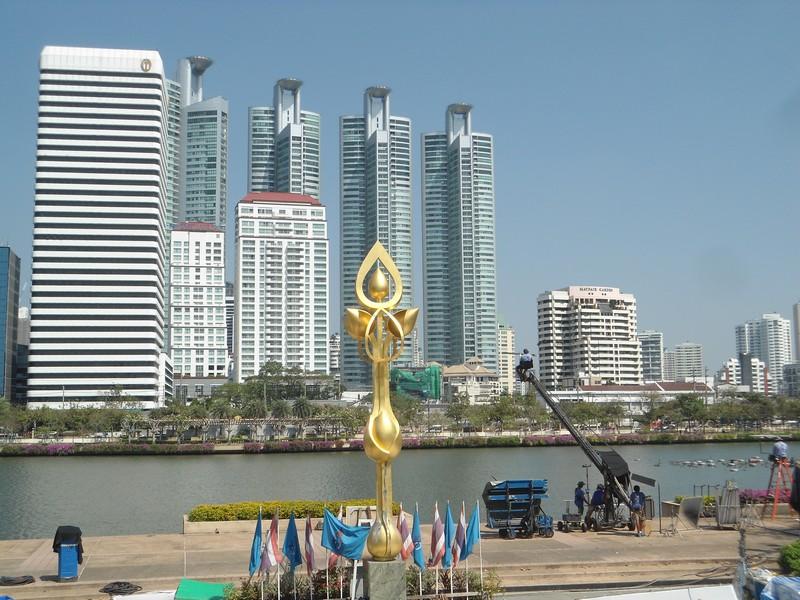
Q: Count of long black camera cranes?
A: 1